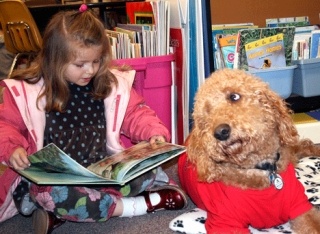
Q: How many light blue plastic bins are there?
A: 2